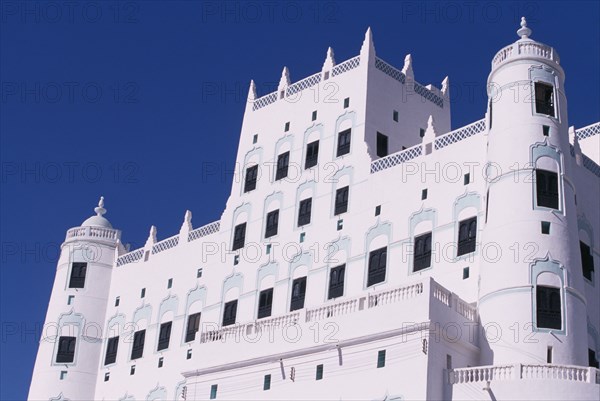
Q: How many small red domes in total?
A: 0